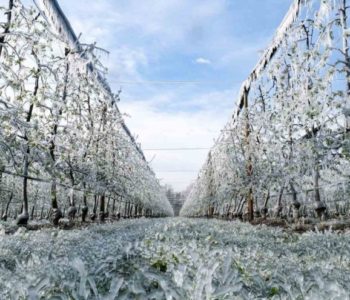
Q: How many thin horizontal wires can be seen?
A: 3